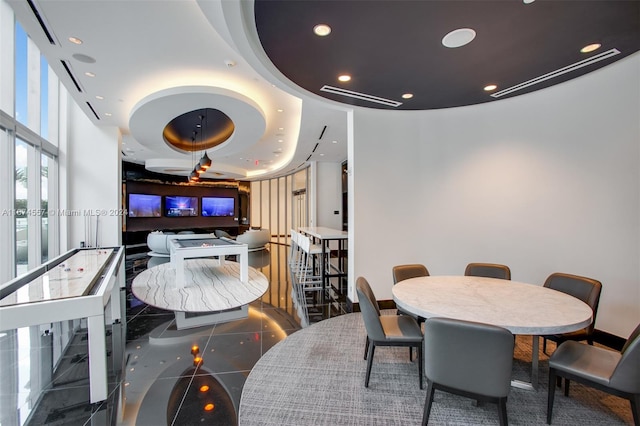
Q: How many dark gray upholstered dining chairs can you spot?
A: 6